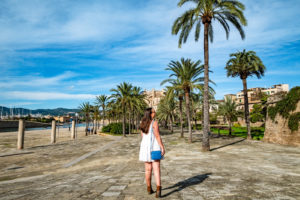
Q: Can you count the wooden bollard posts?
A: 3